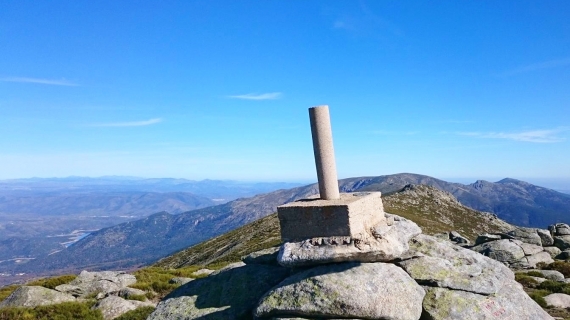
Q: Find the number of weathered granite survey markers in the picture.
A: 1